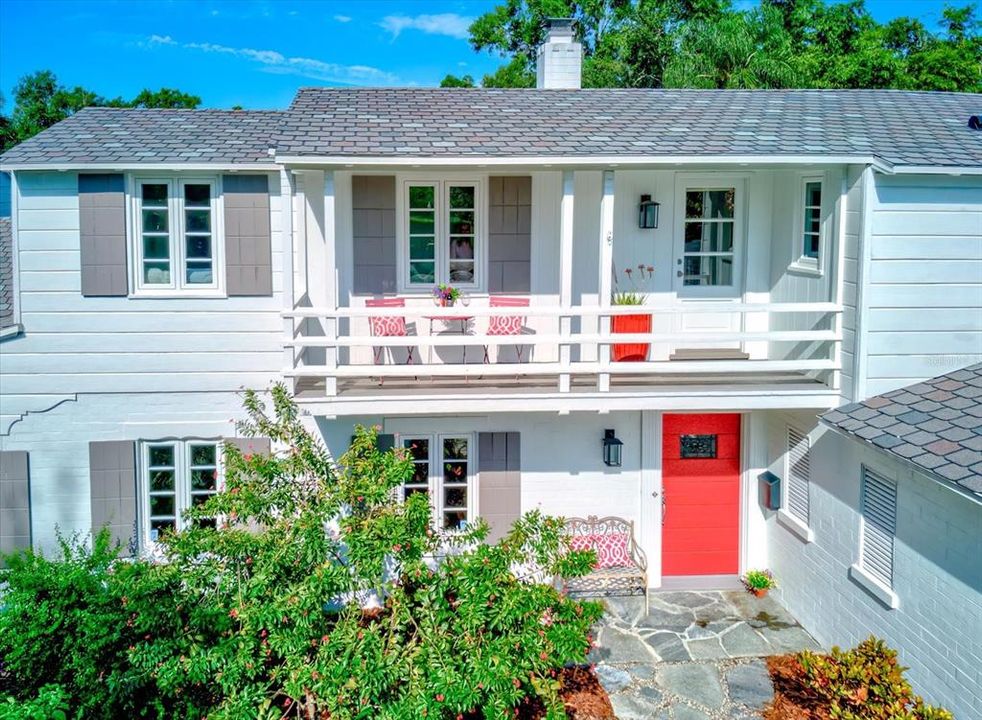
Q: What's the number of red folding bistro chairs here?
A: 2